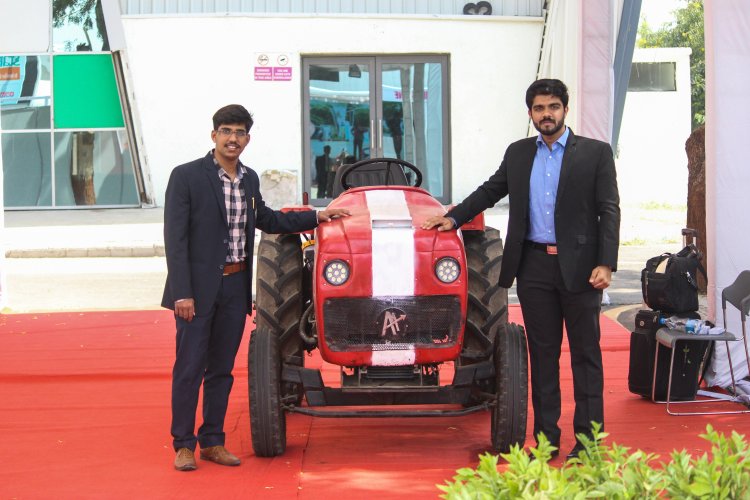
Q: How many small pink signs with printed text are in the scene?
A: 2